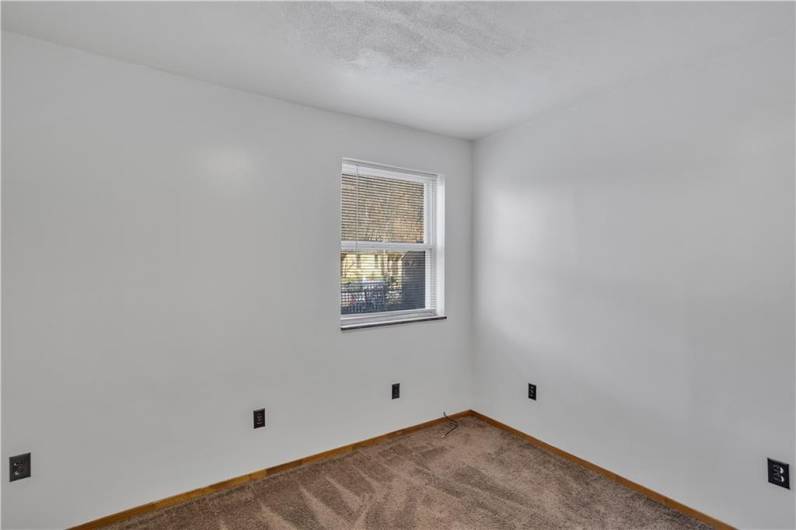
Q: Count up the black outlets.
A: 5